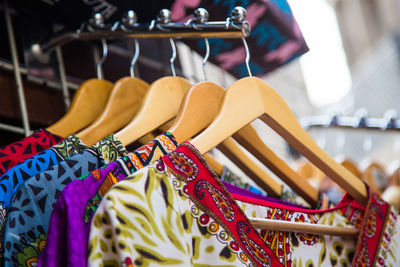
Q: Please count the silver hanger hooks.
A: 5